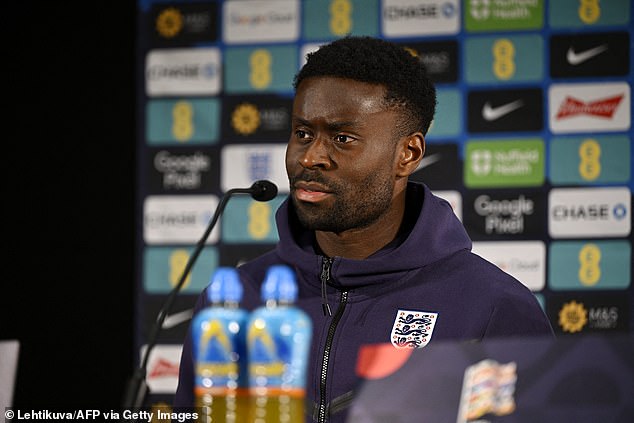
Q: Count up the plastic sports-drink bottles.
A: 2